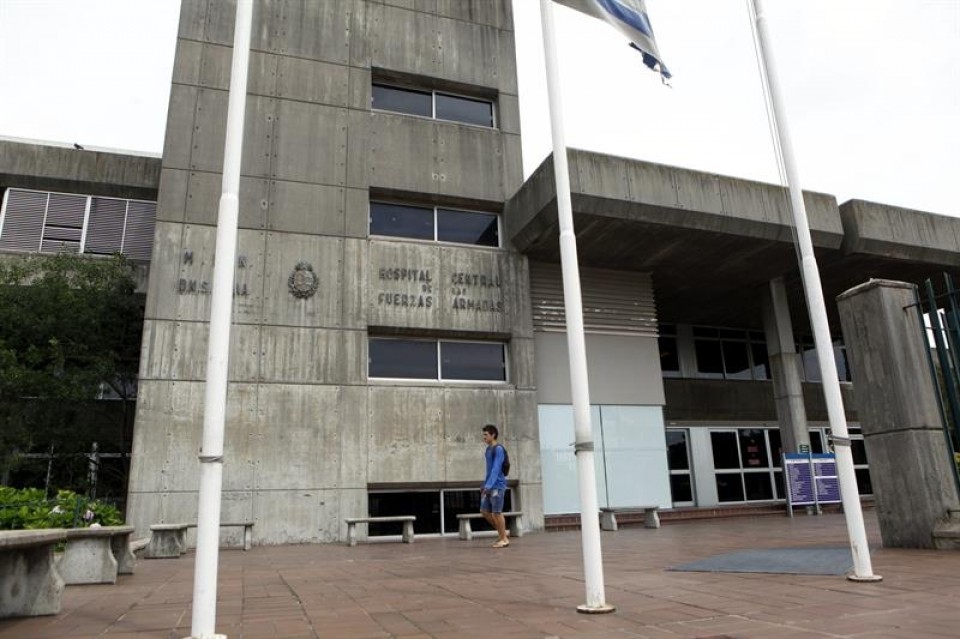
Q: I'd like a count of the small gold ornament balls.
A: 0